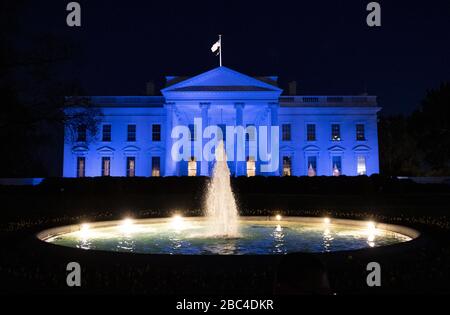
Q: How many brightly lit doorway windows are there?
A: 2